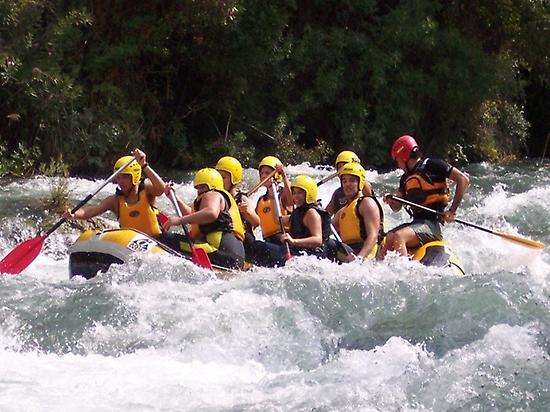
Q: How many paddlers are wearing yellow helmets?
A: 7